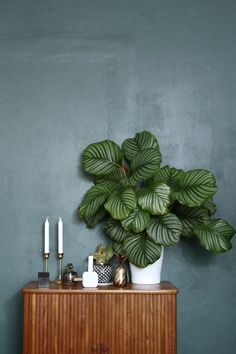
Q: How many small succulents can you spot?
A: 2